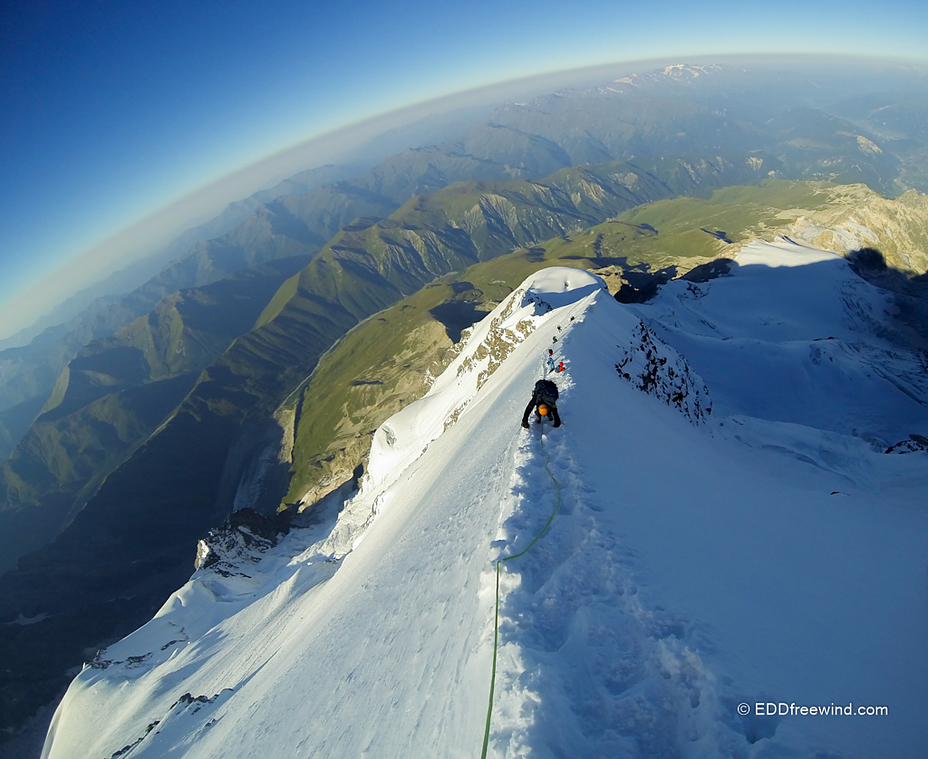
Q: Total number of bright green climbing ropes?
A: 1